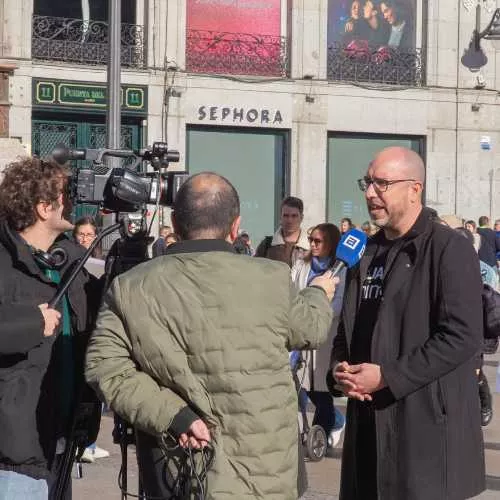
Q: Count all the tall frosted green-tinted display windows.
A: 2